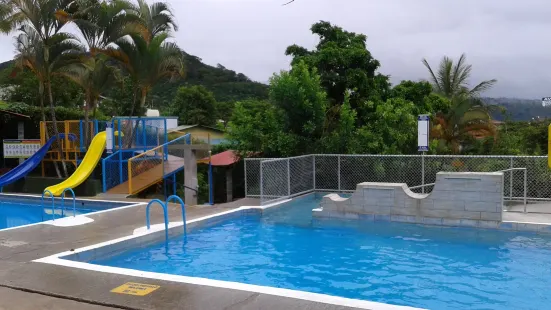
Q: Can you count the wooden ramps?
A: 1